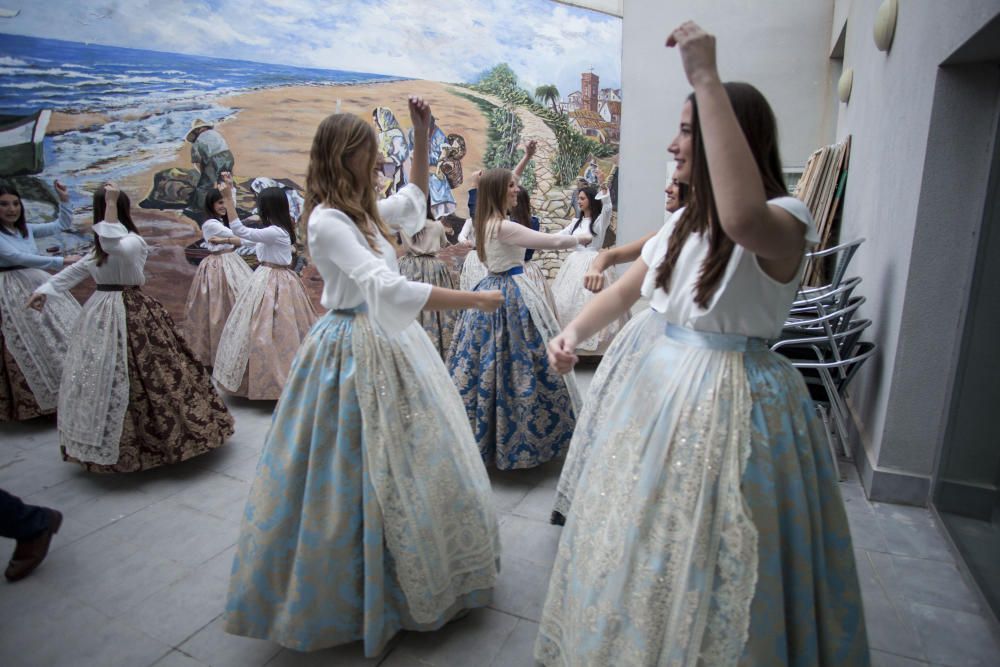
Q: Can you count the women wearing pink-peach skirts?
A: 2